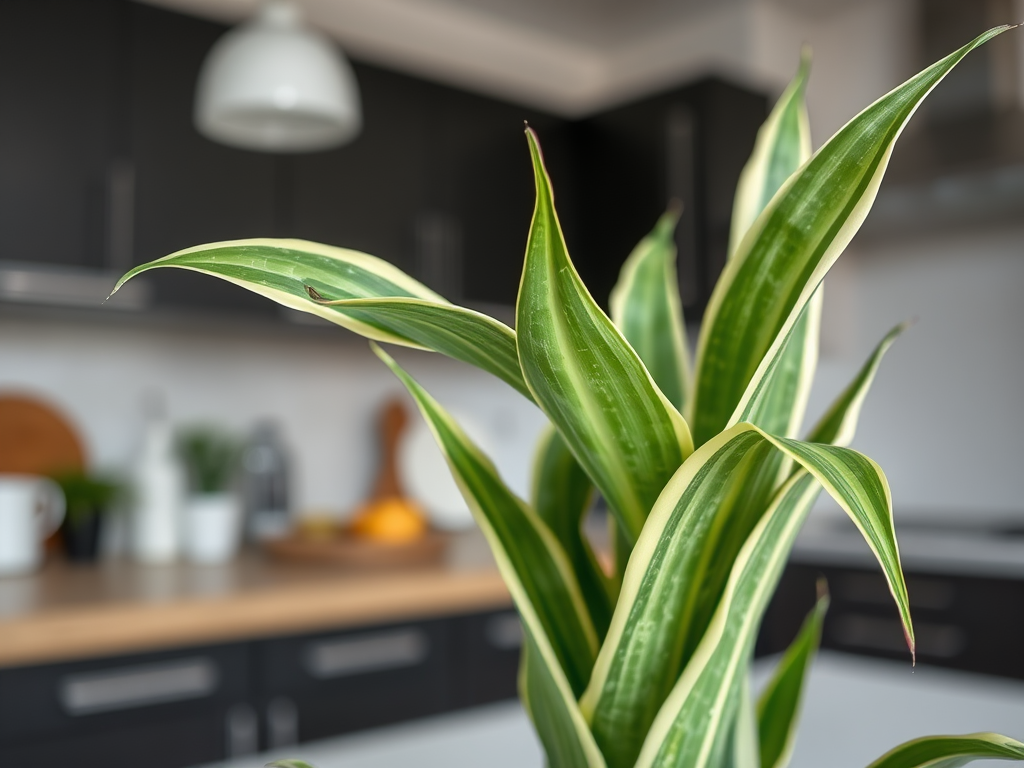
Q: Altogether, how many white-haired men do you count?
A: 0